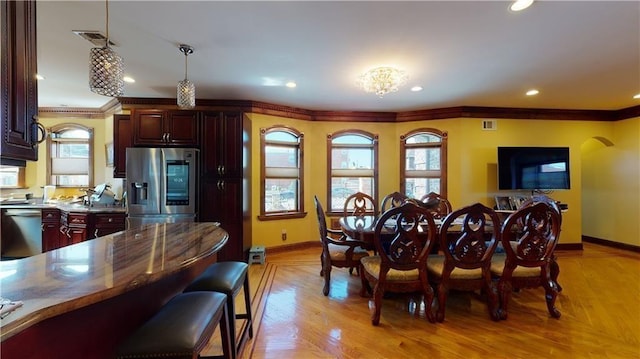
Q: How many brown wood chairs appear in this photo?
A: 8